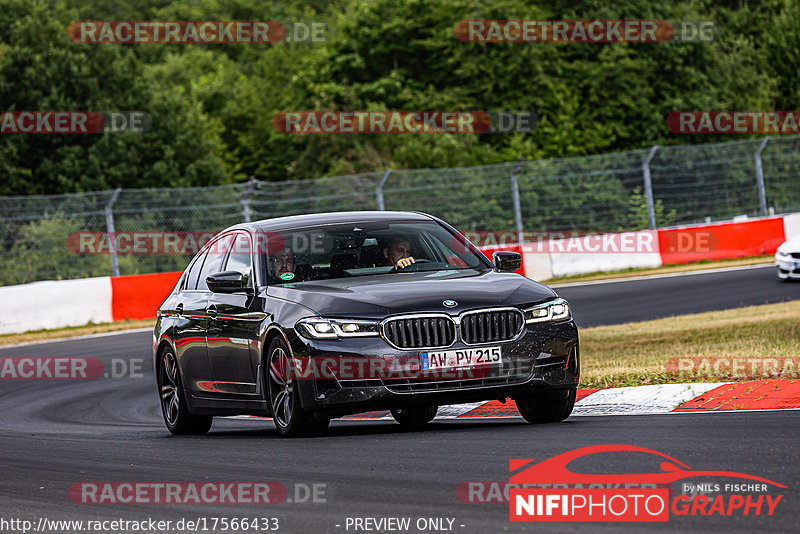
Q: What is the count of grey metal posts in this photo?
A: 6